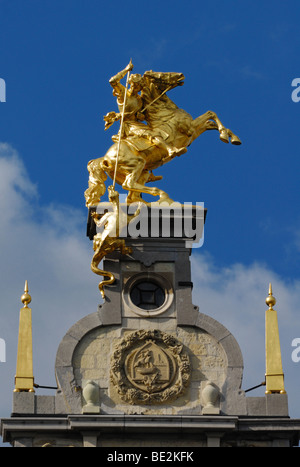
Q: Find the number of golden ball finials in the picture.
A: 2